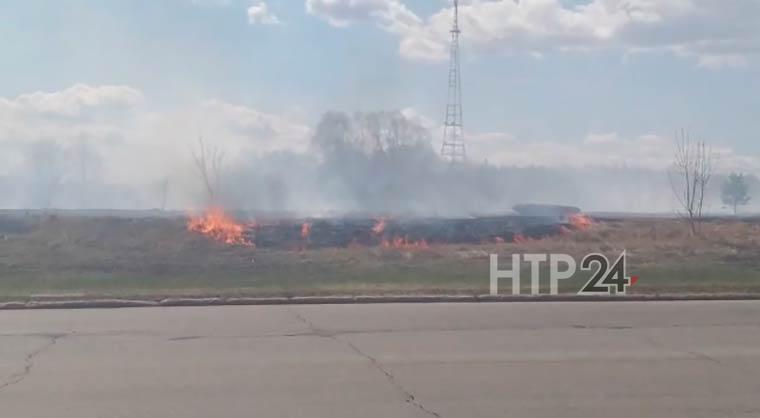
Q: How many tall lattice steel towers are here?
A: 1